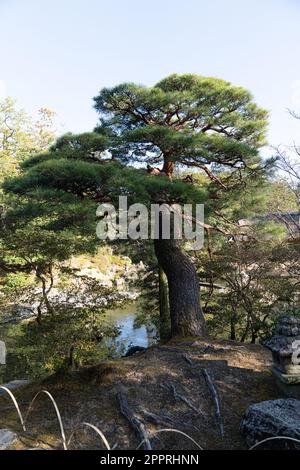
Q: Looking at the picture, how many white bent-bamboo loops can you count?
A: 5